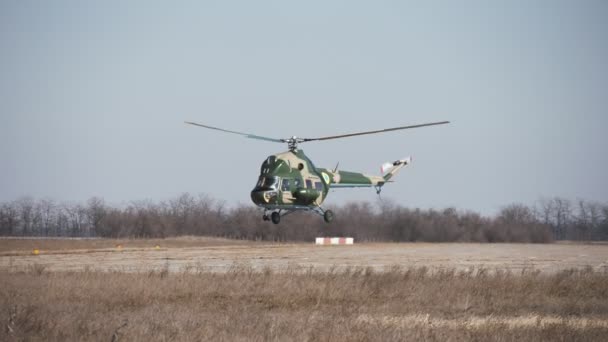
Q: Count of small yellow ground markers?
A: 3